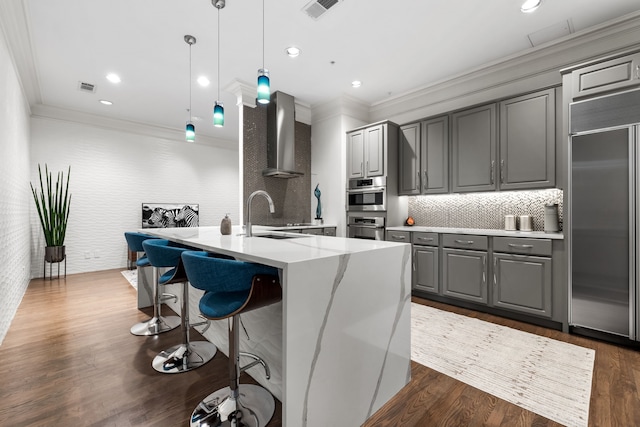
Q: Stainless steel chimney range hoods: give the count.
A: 1